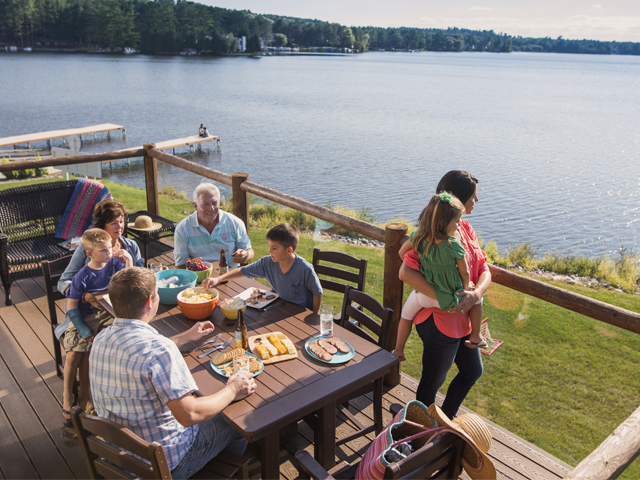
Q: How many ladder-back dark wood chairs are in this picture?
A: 5